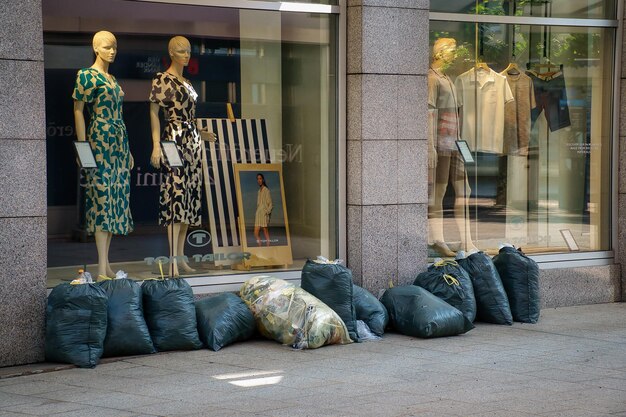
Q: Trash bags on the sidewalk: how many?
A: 11